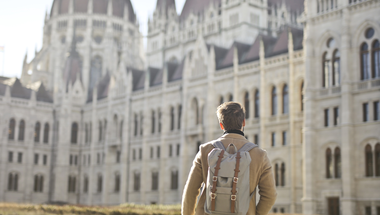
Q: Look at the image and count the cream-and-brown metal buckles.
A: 4